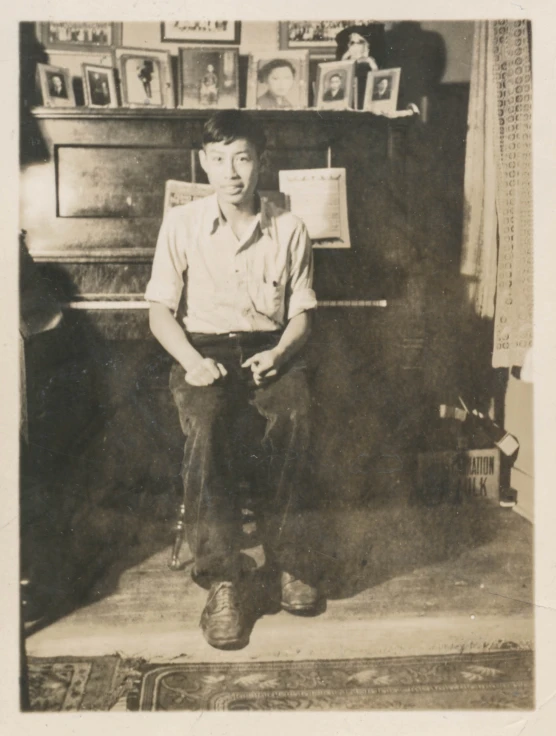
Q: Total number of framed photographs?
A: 10